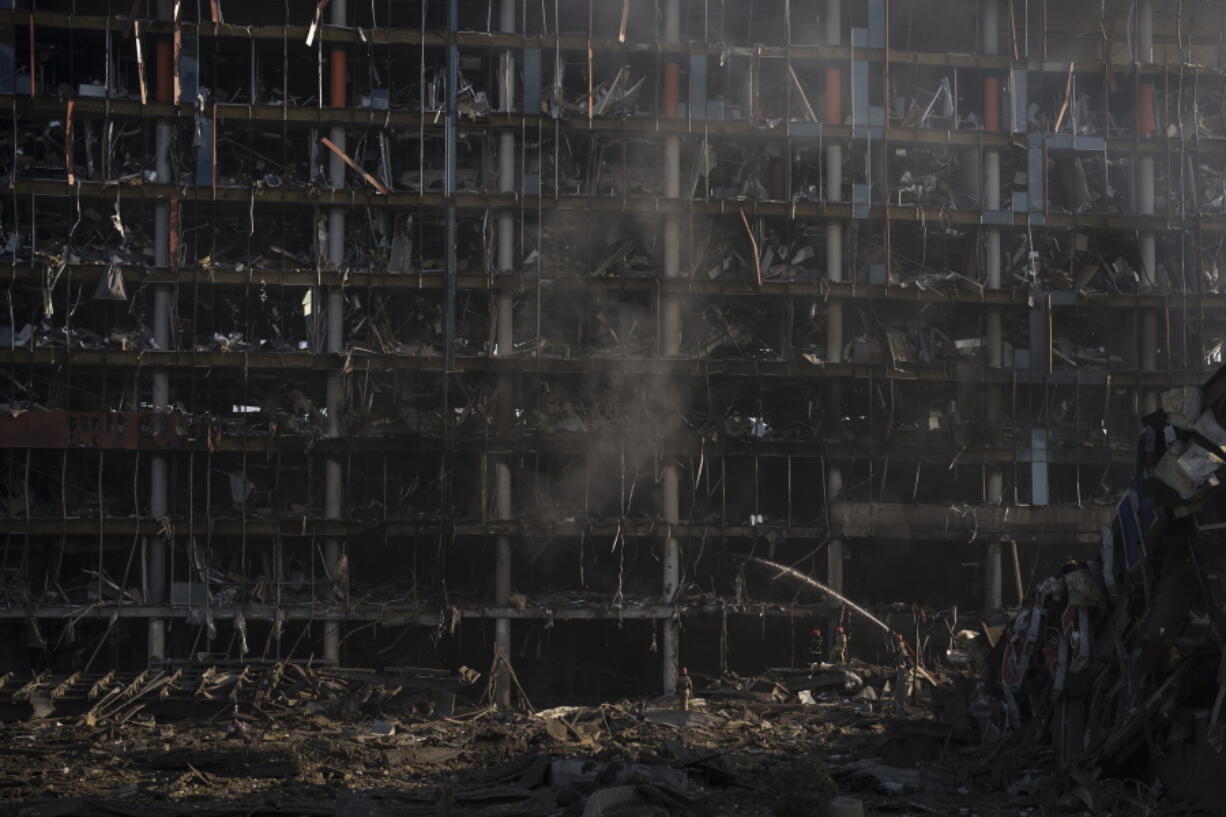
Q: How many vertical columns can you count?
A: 7